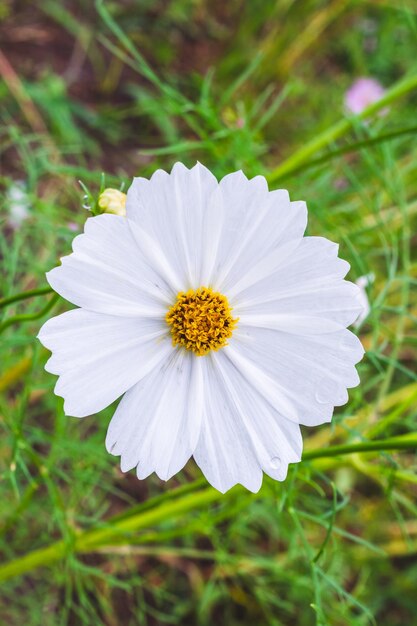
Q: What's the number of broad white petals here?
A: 8